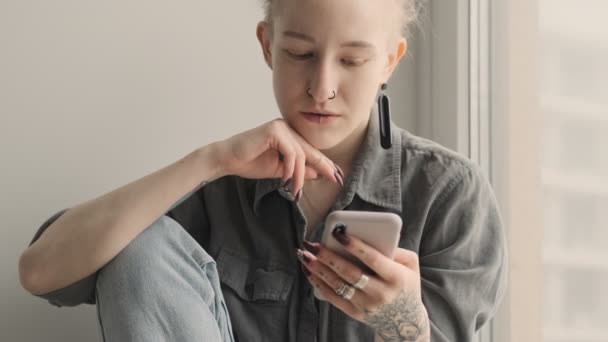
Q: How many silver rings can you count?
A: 3